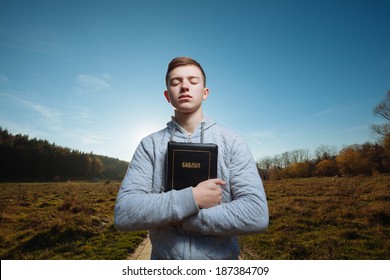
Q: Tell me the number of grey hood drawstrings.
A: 2